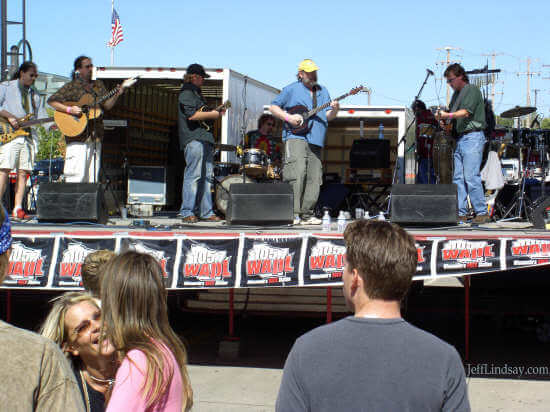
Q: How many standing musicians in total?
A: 5